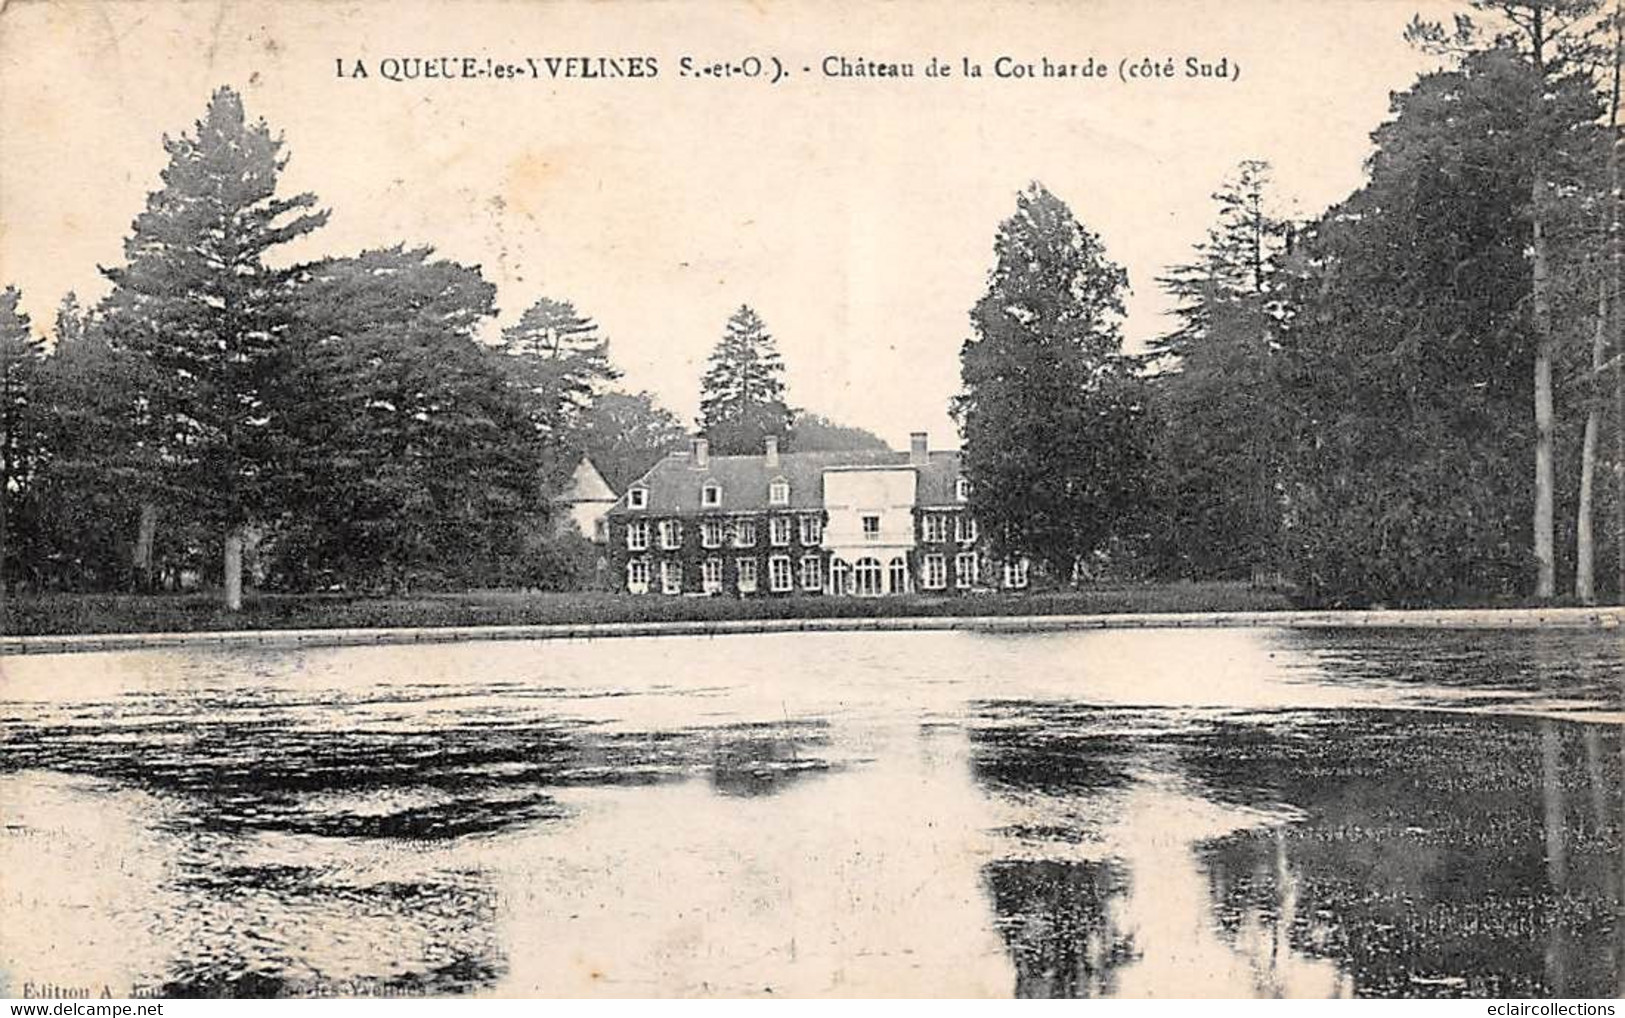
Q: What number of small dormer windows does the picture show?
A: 4